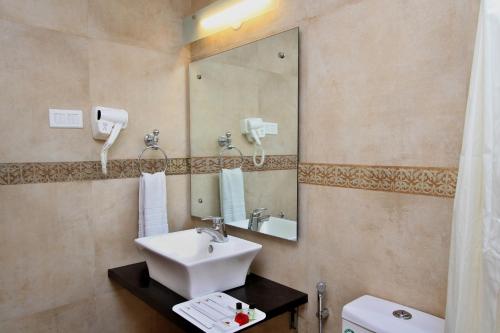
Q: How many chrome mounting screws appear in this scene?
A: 4